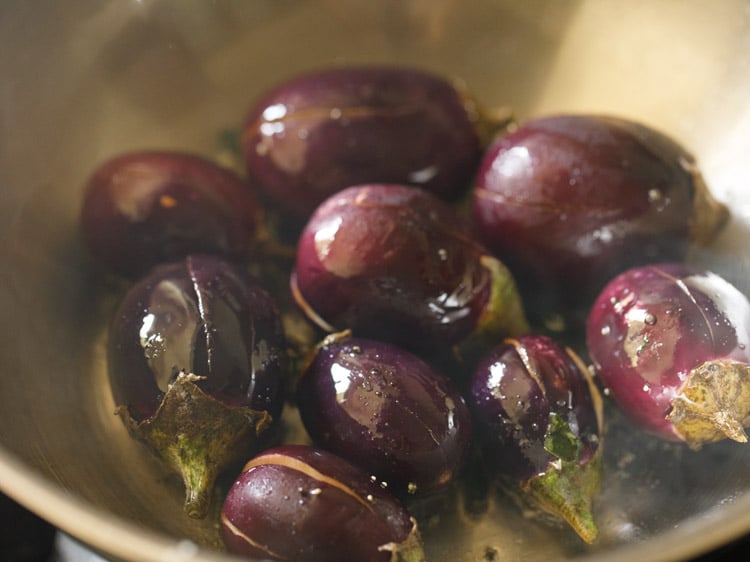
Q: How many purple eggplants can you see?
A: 9